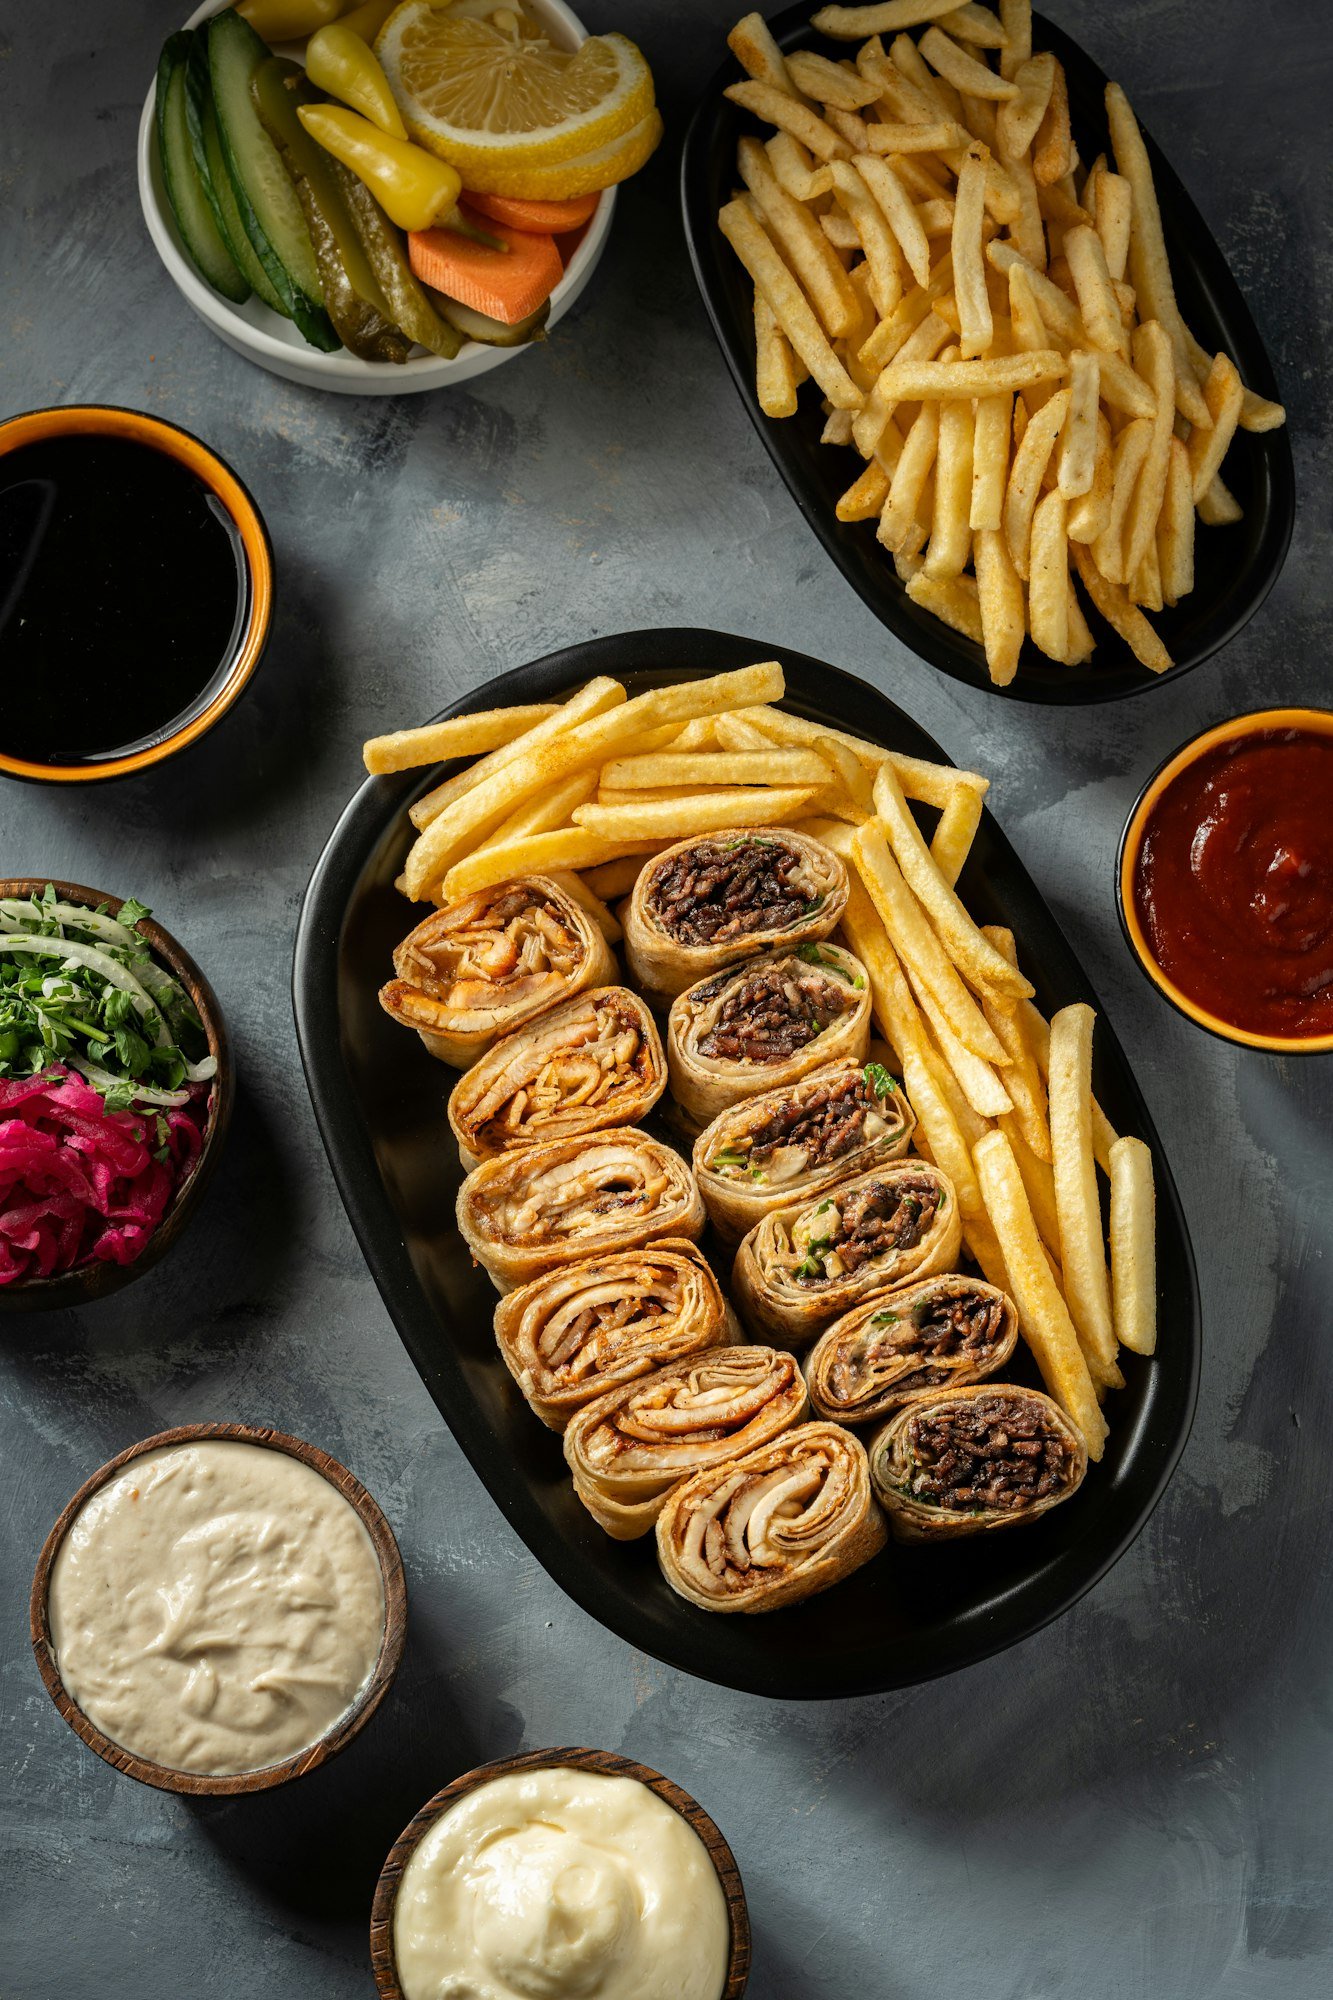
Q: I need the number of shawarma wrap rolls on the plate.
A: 12